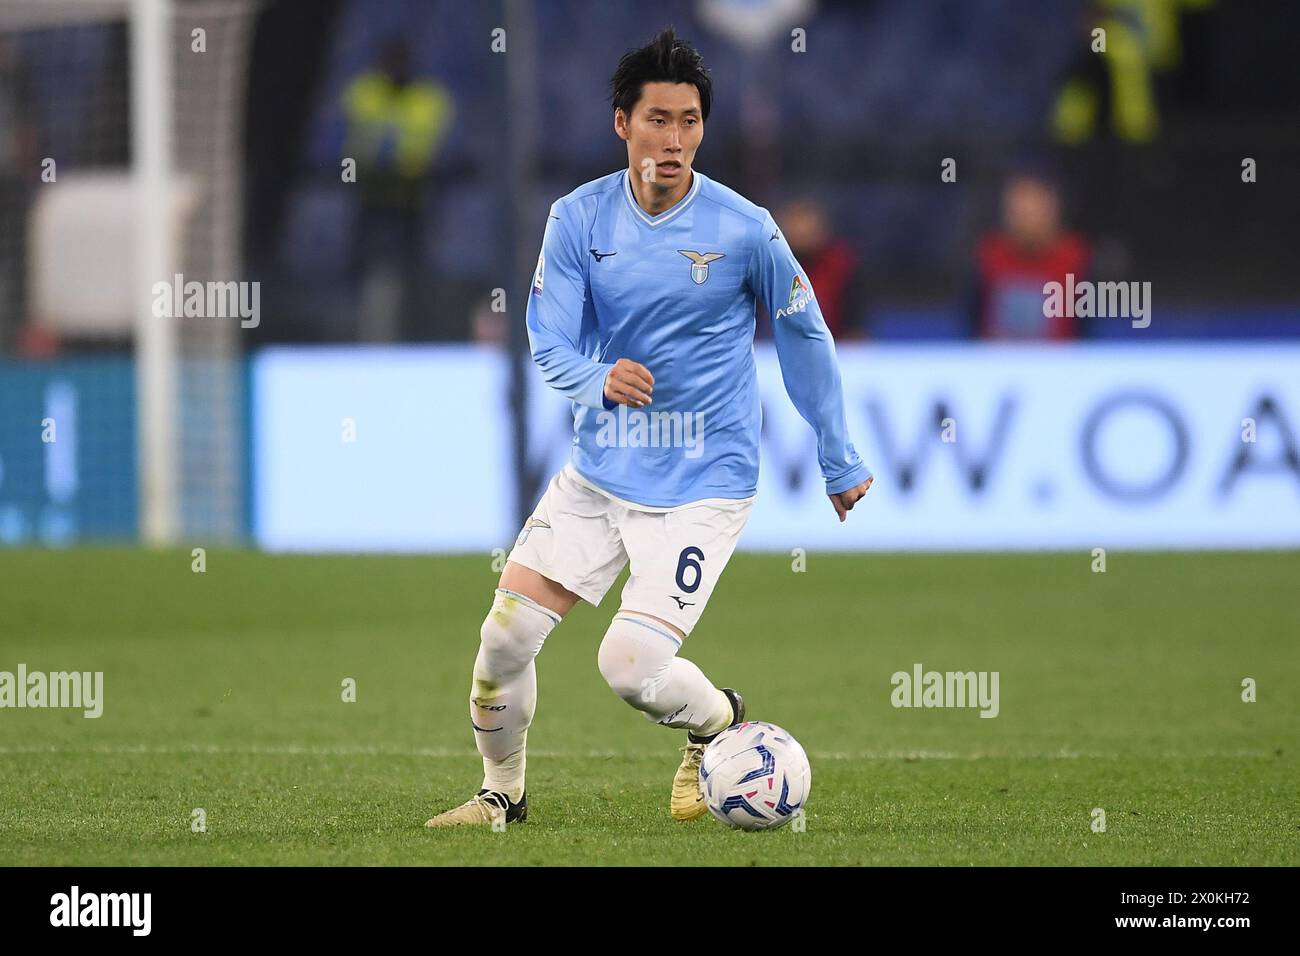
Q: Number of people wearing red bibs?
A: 2